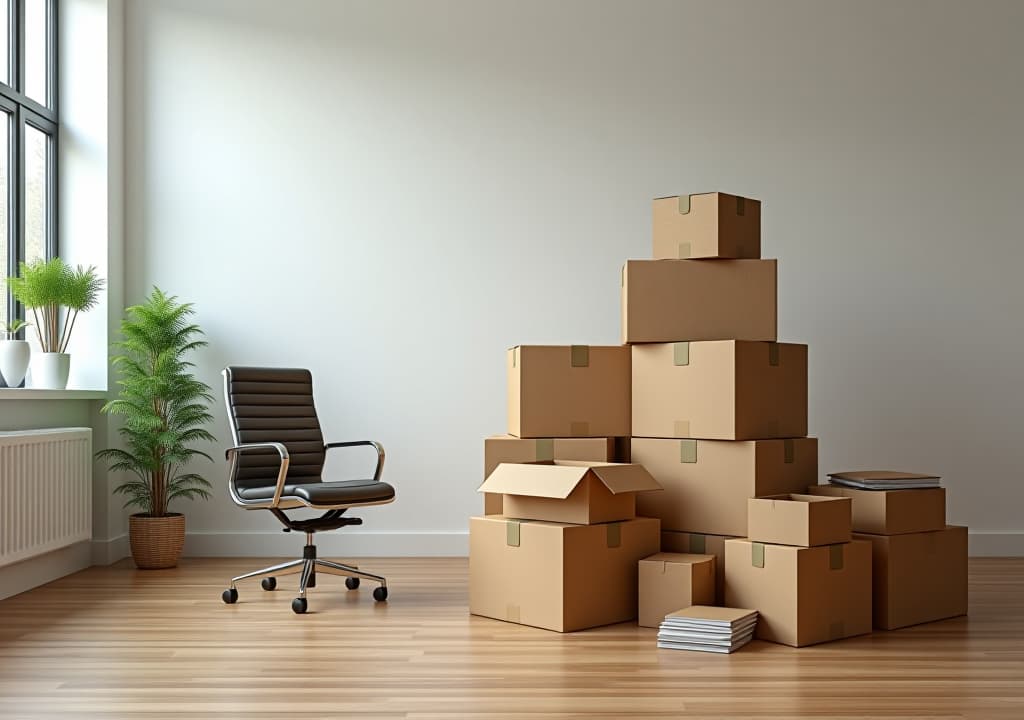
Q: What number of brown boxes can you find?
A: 14